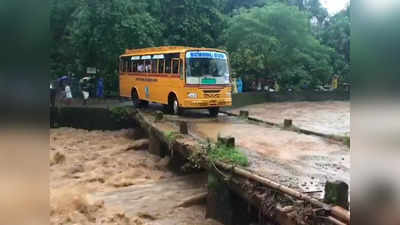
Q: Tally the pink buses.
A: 0